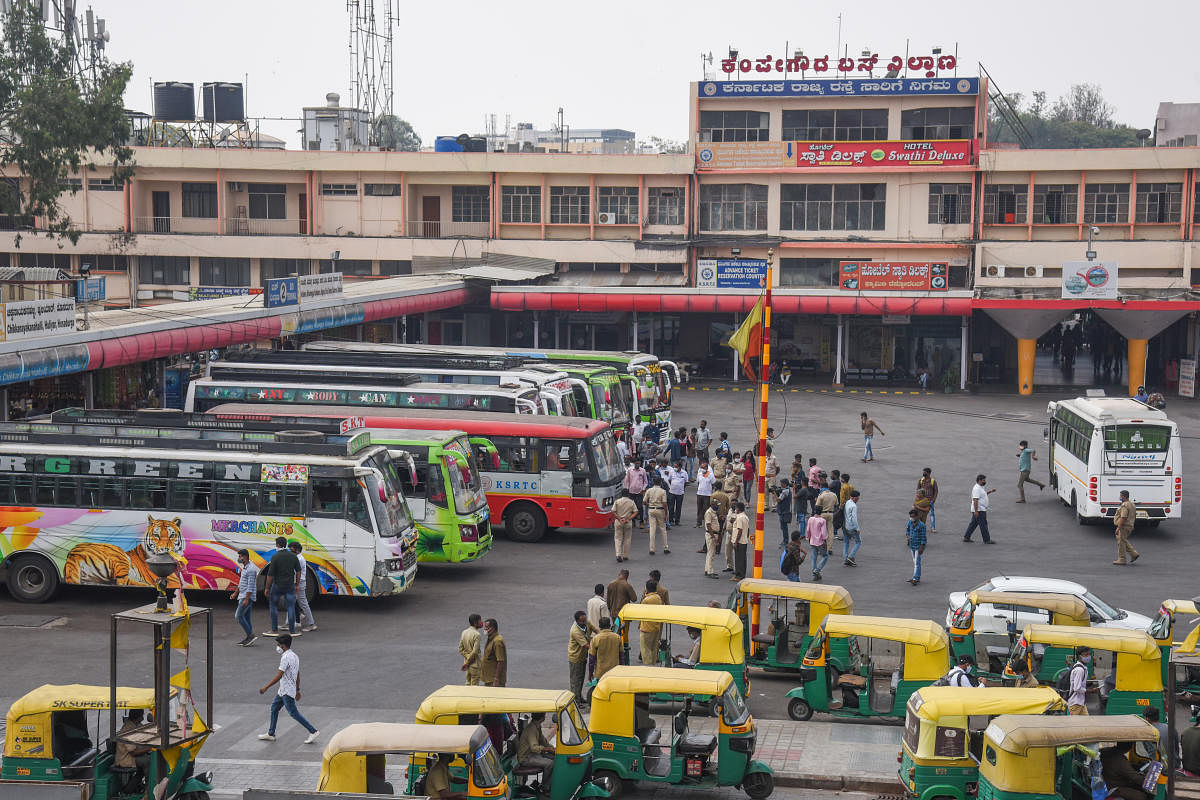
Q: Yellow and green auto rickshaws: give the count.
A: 12